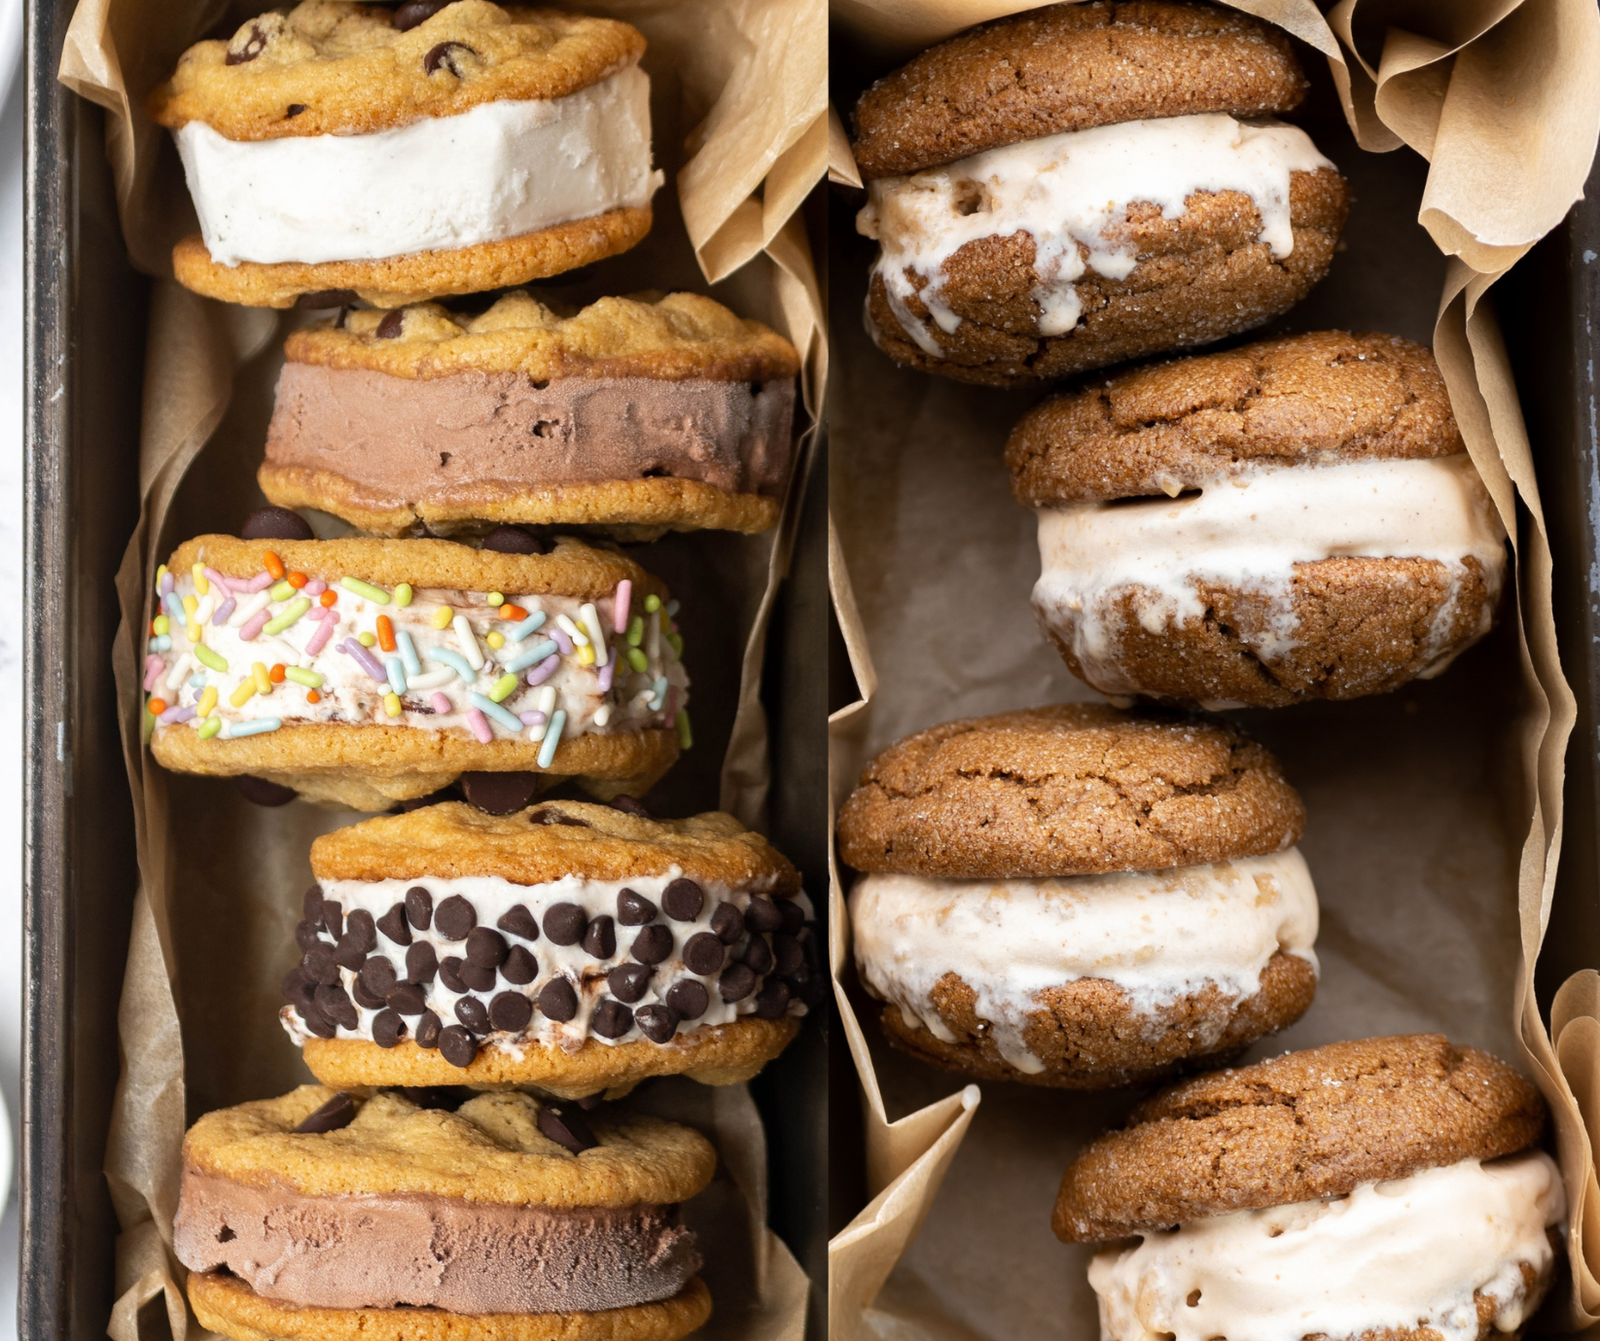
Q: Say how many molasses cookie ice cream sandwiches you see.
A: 4